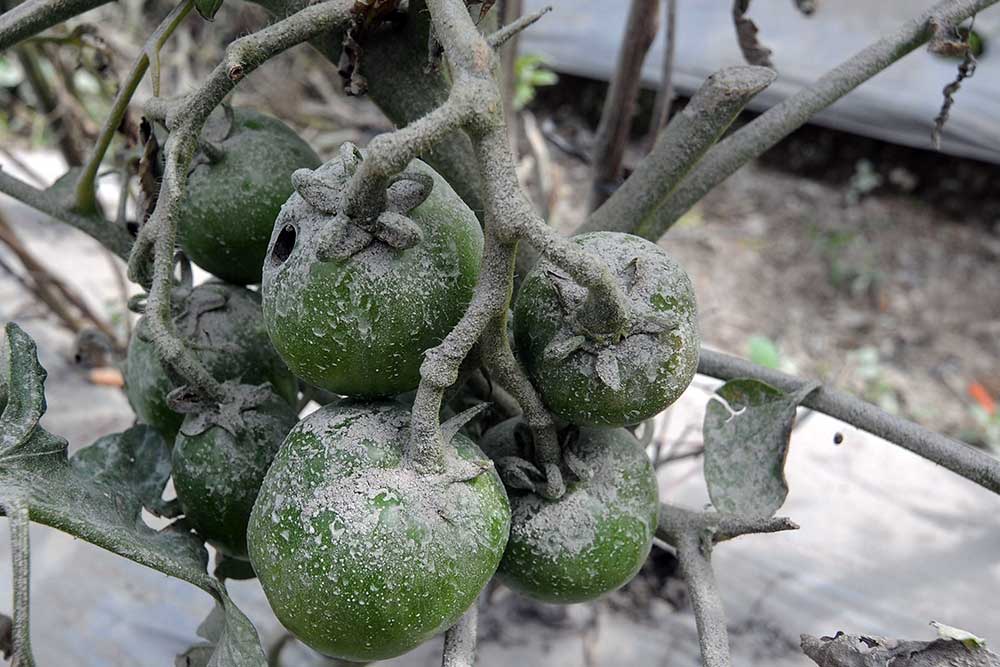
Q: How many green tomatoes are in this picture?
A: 7